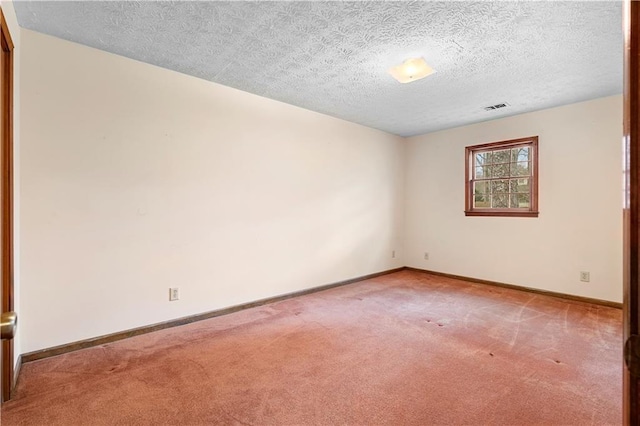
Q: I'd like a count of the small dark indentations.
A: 4